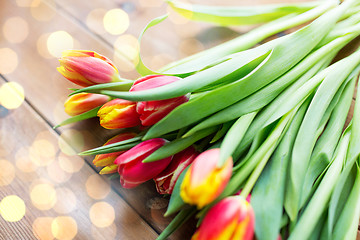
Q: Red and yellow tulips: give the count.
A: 6